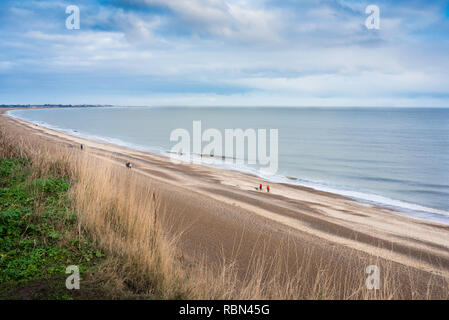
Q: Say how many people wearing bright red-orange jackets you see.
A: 2